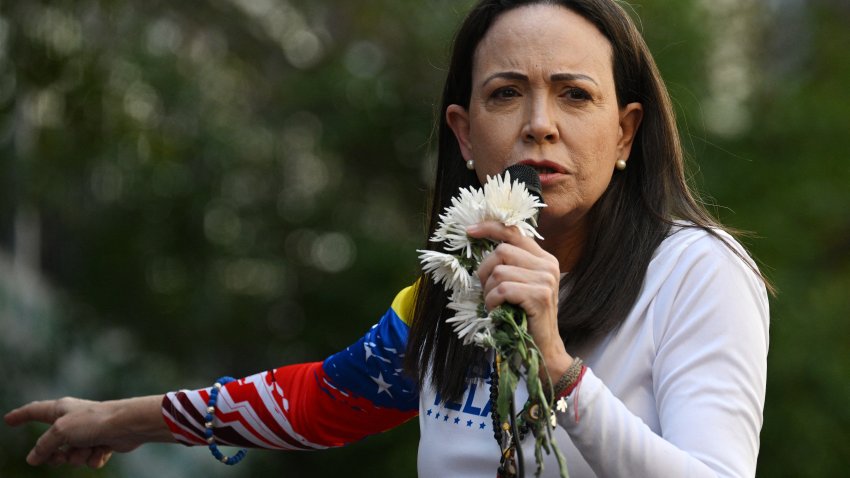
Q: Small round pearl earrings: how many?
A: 2